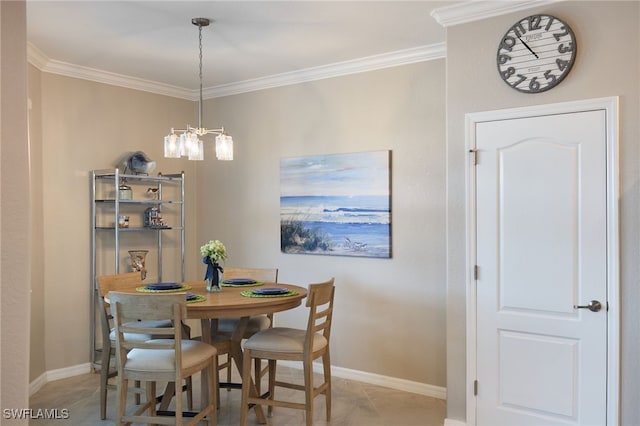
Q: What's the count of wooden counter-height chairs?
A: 4